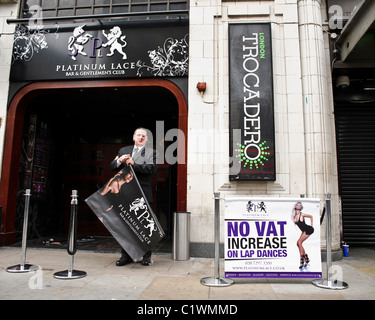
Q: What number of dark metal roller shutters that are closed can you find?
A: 1